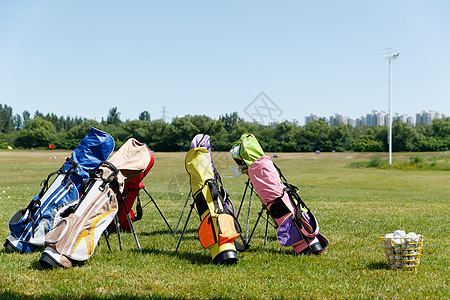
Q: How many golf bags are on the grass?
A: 7